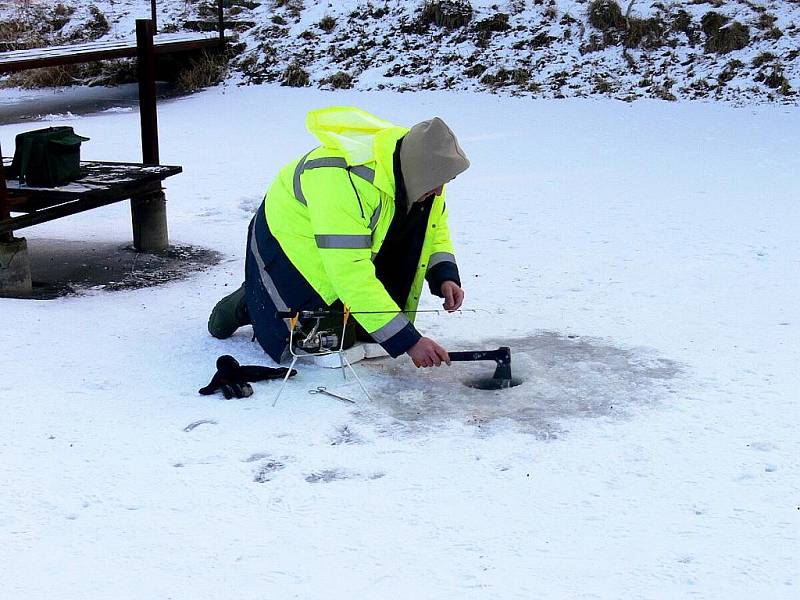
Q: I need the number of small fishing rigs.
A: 1